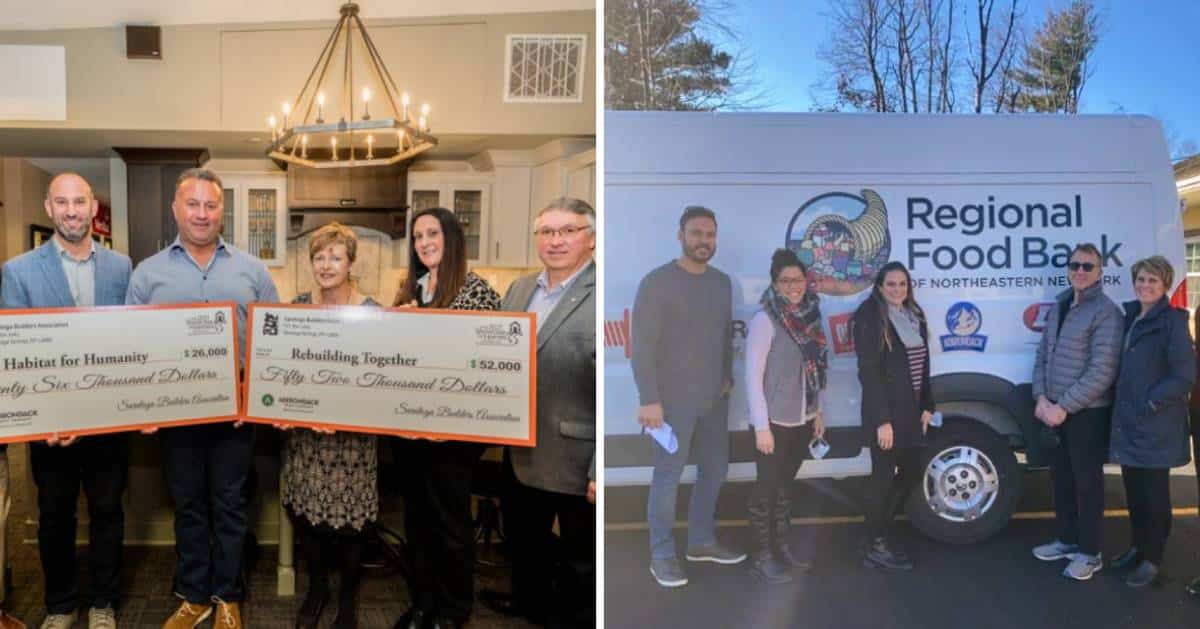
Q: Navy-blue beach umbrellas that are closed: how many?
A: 0